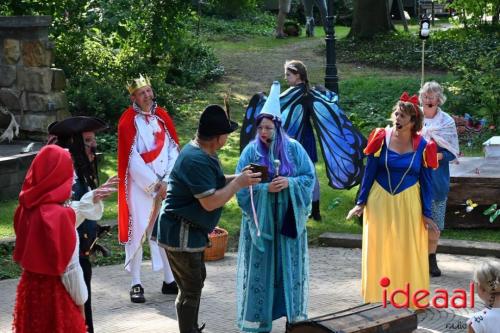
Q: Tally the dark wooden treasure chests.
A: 1